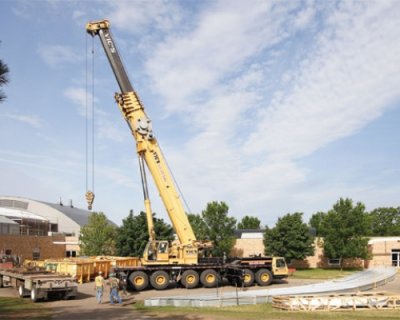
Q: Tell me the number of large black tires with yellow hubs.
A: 6